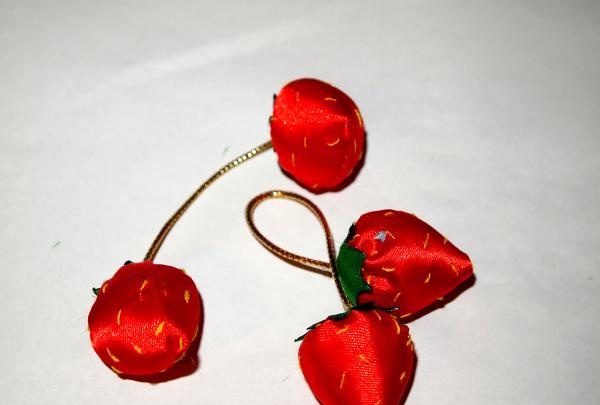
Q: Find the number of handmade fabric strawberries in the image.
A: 4